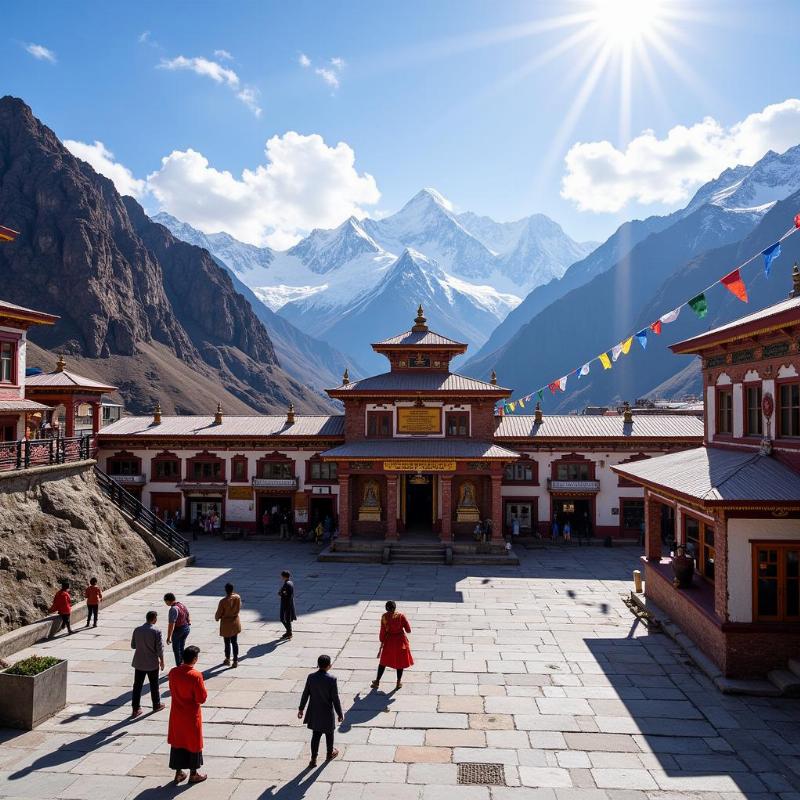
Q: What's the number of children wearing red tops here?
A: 2